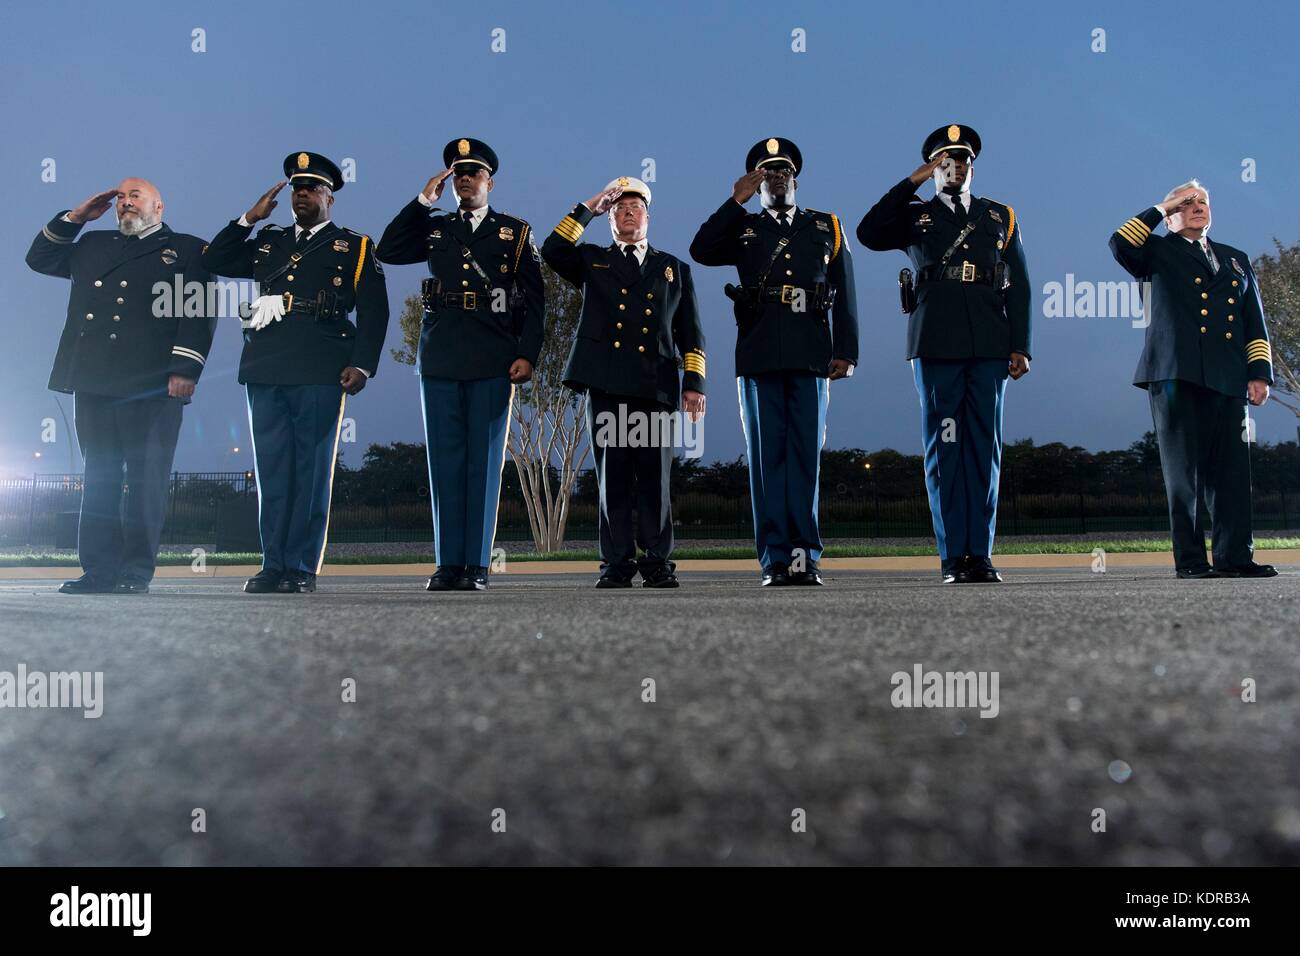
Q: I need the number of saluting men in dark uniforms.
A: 7